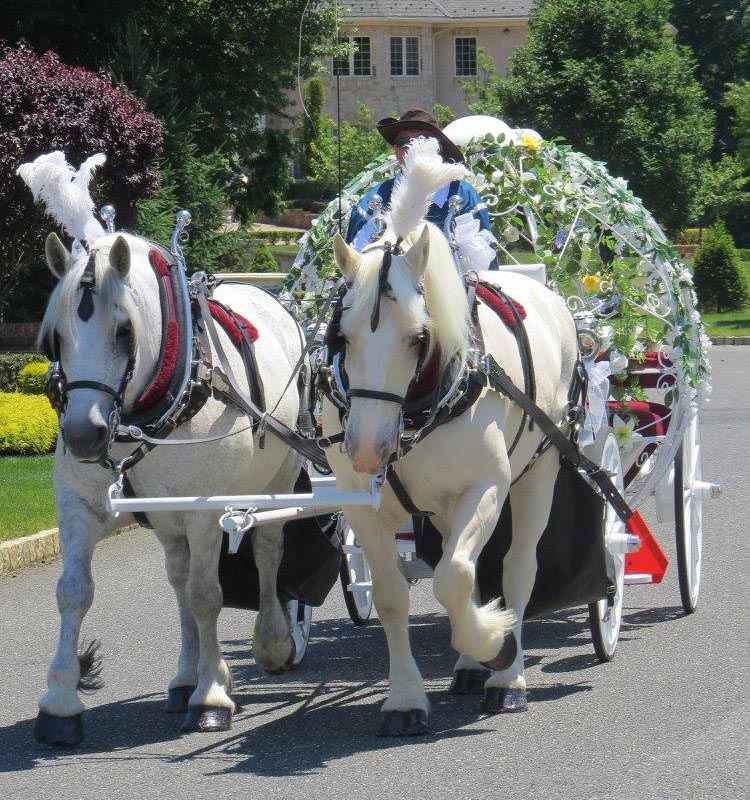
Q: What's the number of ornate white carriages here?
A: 1